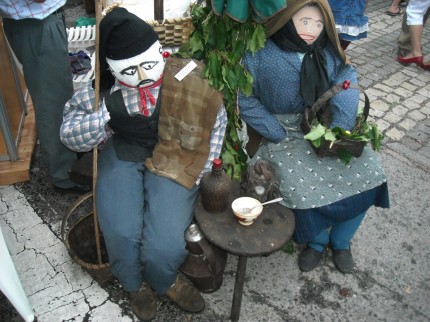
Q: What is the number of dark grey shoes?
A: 2